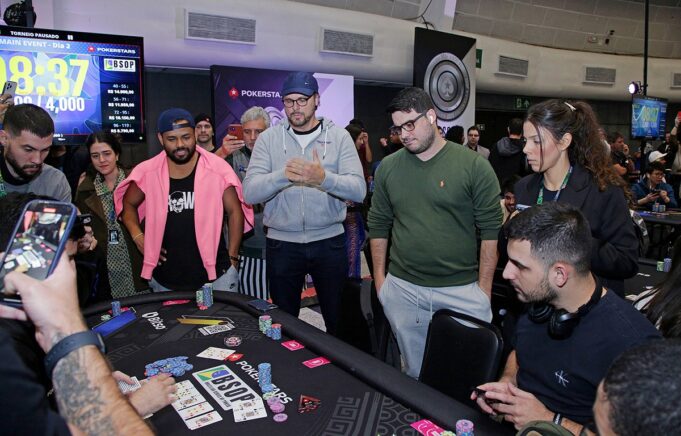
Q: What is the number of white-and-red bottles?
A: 0